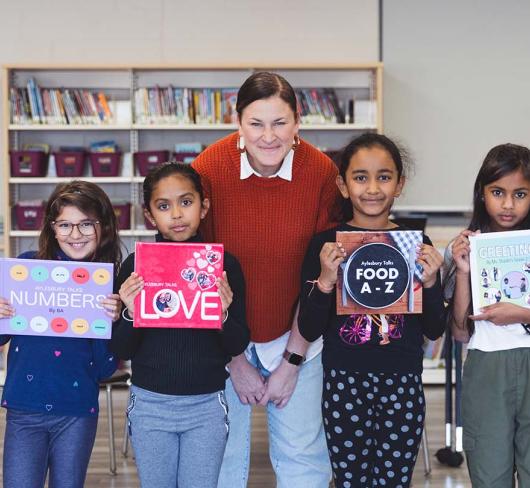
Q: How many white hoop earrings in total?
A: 2